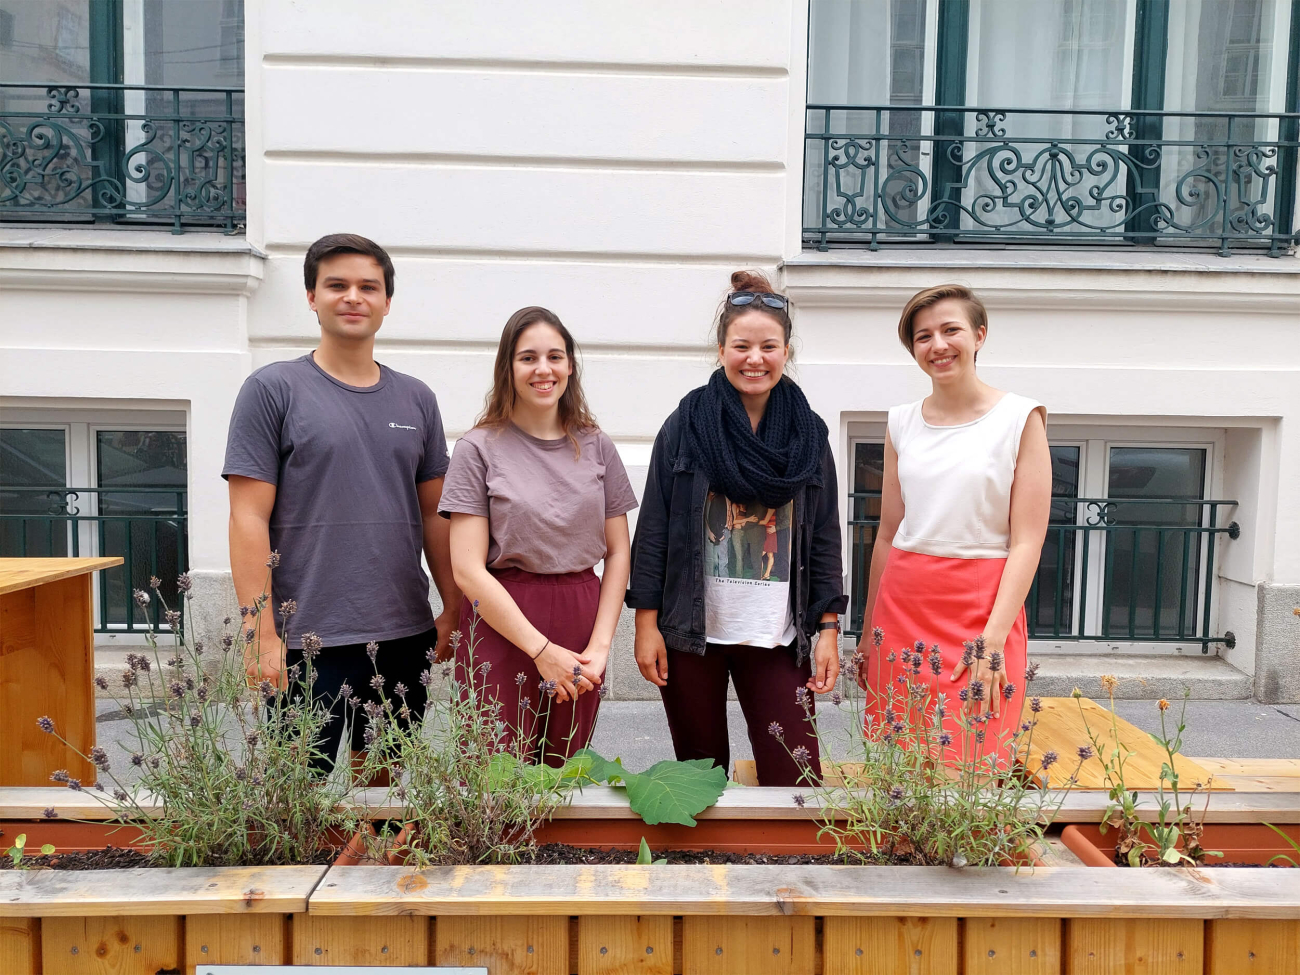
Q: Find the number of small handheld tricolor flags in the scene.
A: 0